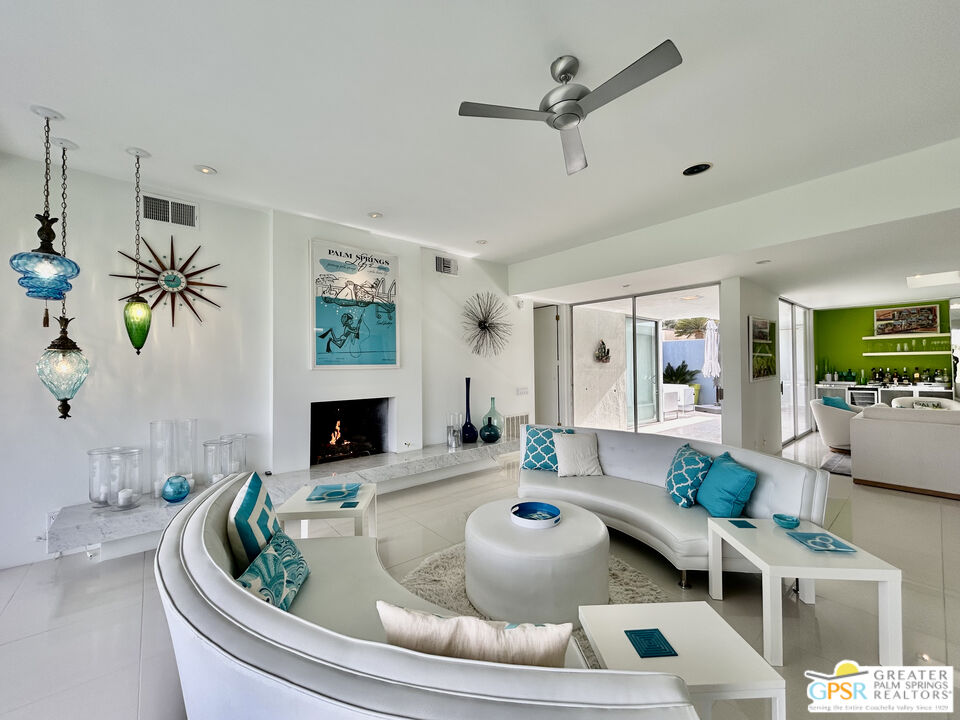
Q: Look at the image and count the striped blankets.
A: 0